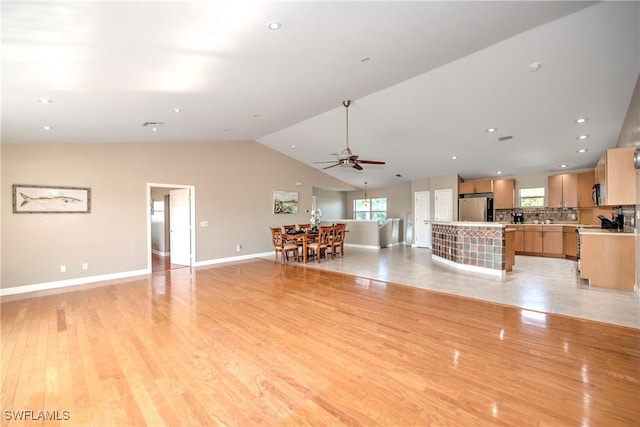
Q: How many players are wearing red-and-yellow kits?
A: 0